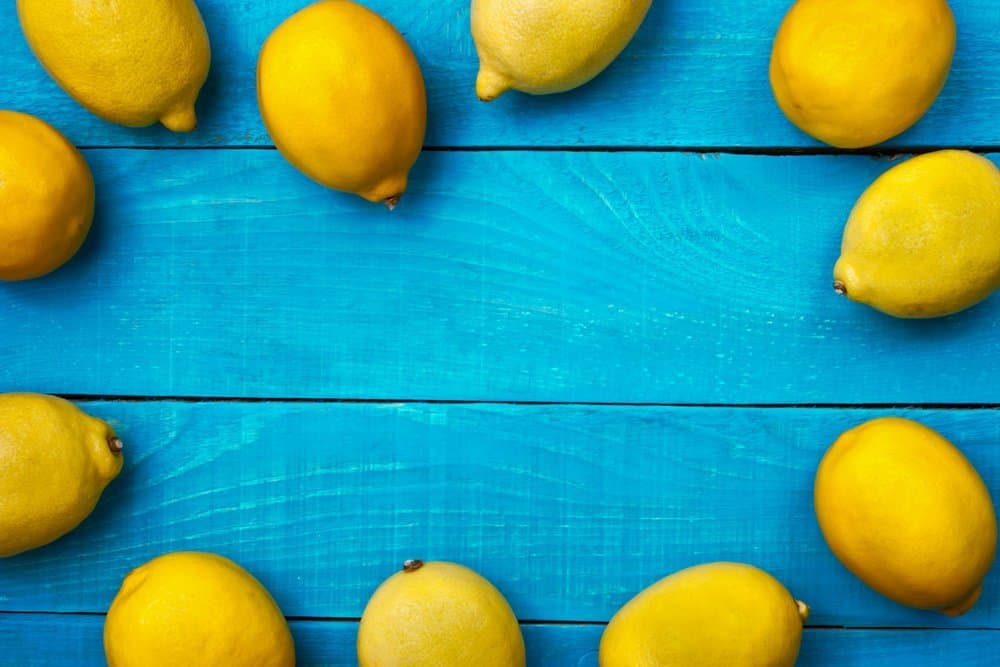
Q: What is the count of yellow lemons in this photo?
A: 11